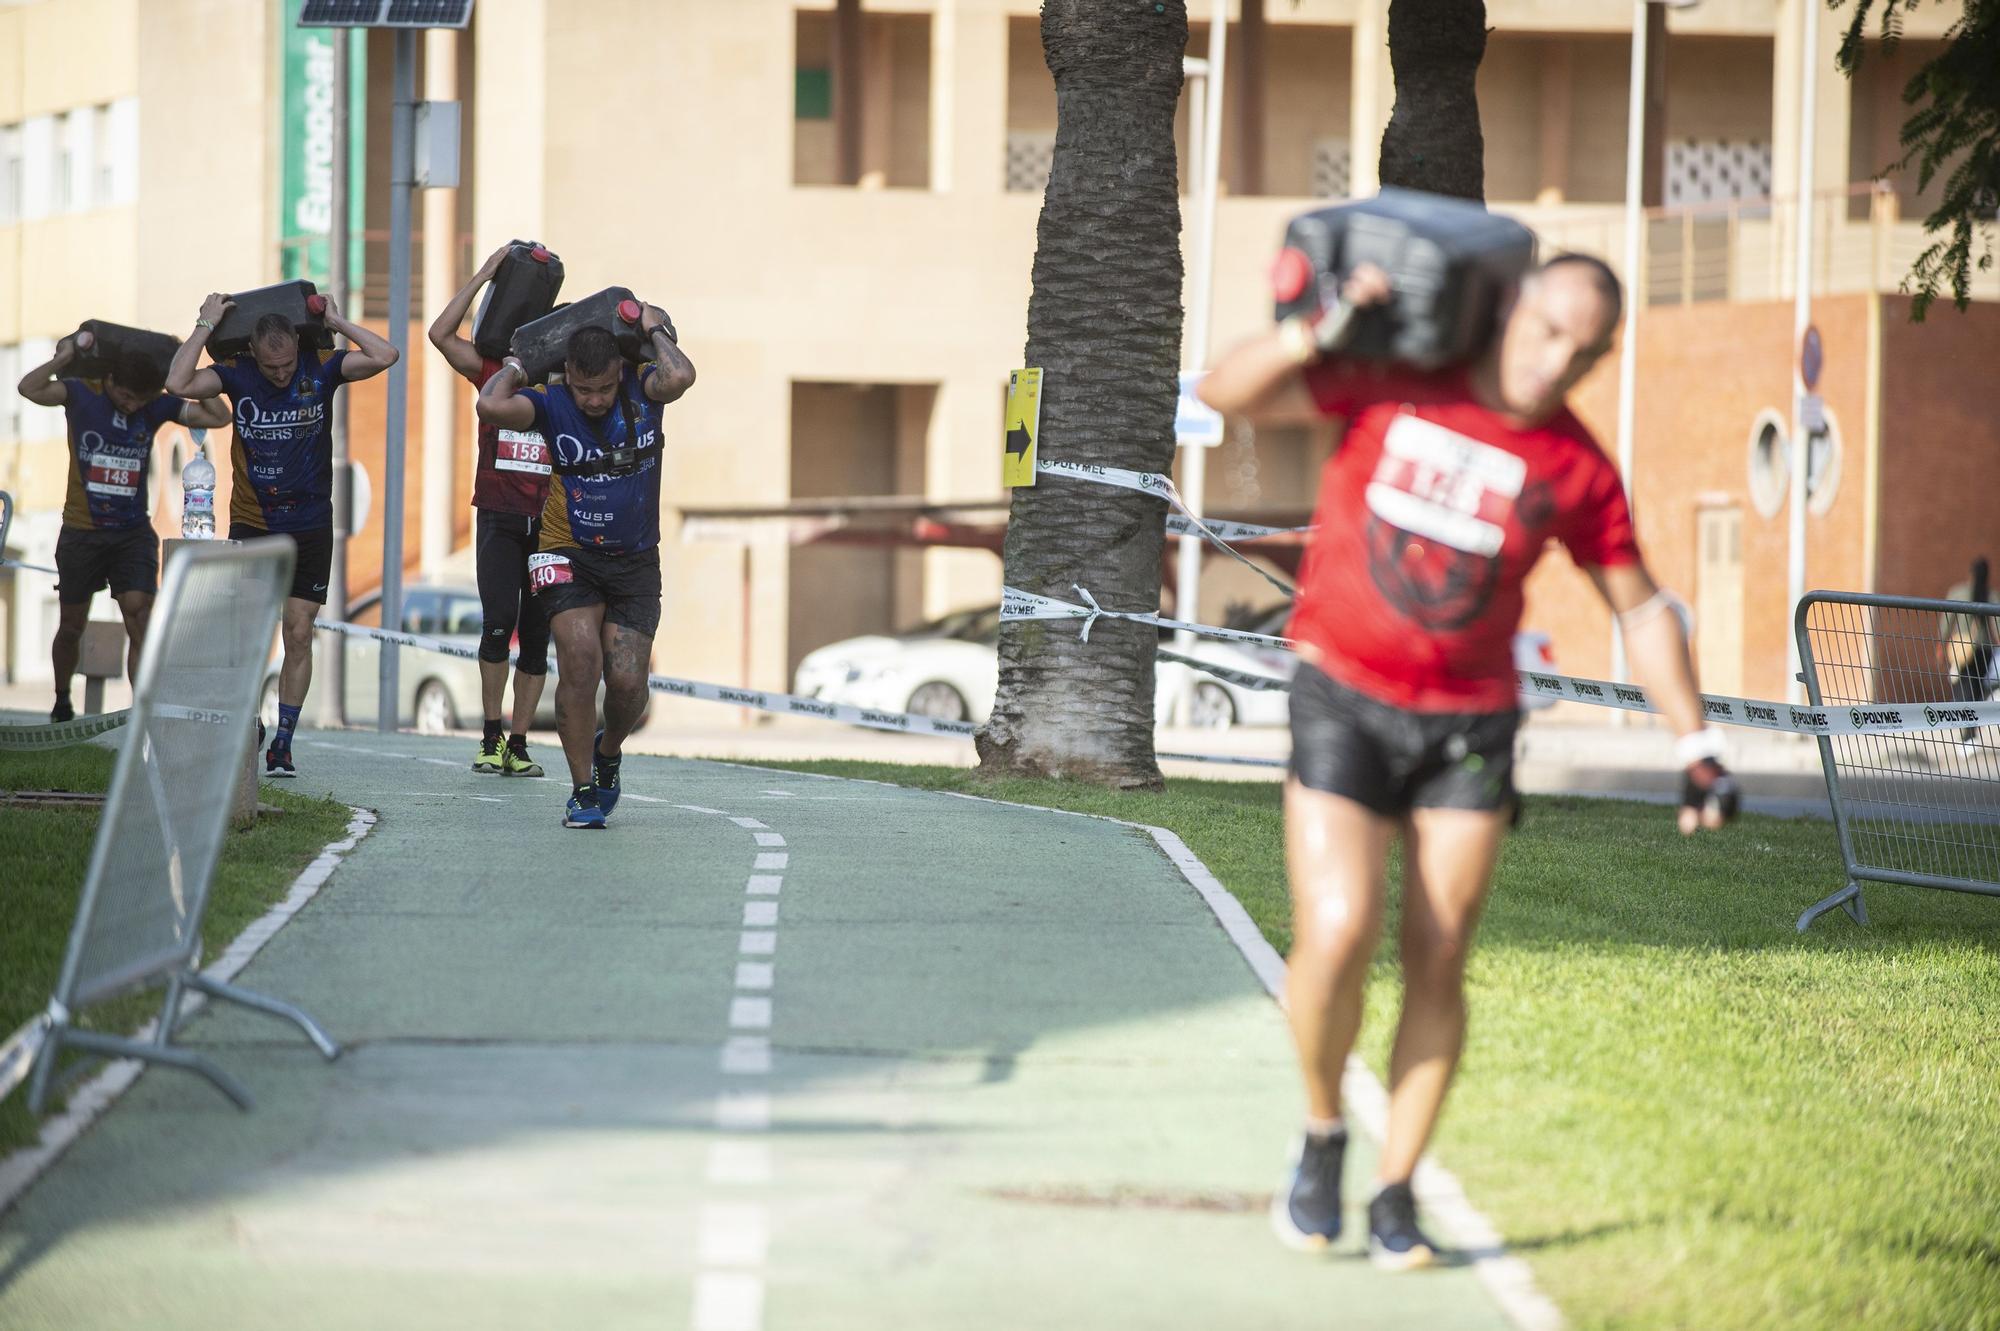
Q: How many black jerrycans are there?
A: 5